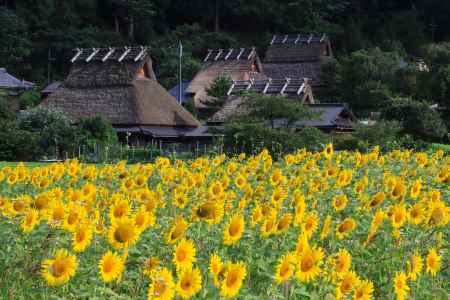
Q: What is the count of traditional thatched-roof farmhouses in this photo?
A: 4